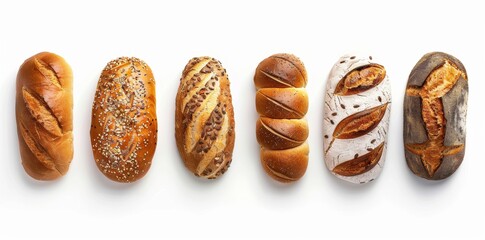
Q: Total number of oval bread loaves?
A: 6